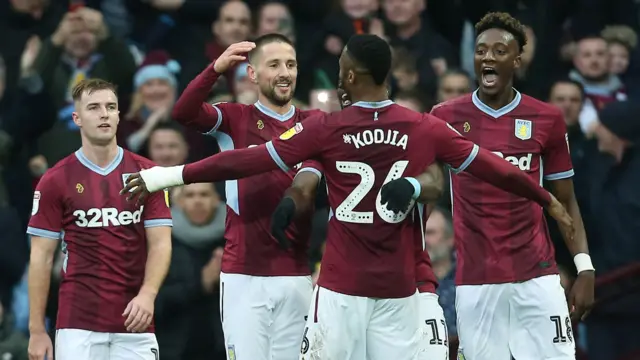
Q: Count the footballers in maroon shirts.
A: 5